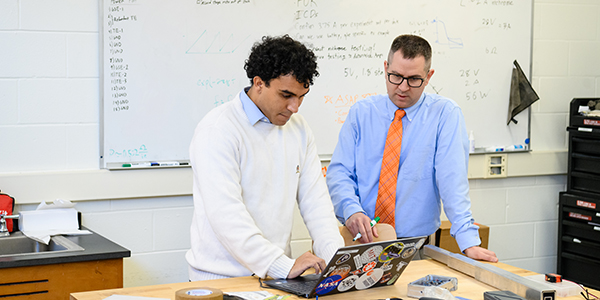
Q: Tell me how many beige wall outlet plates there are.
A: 1